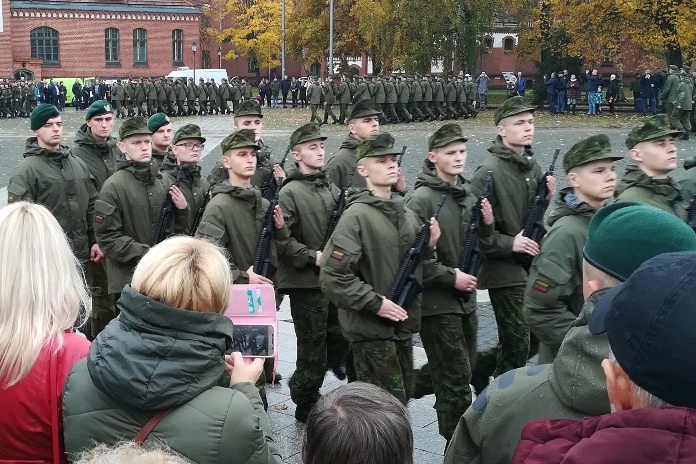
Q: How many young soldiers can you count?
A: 14